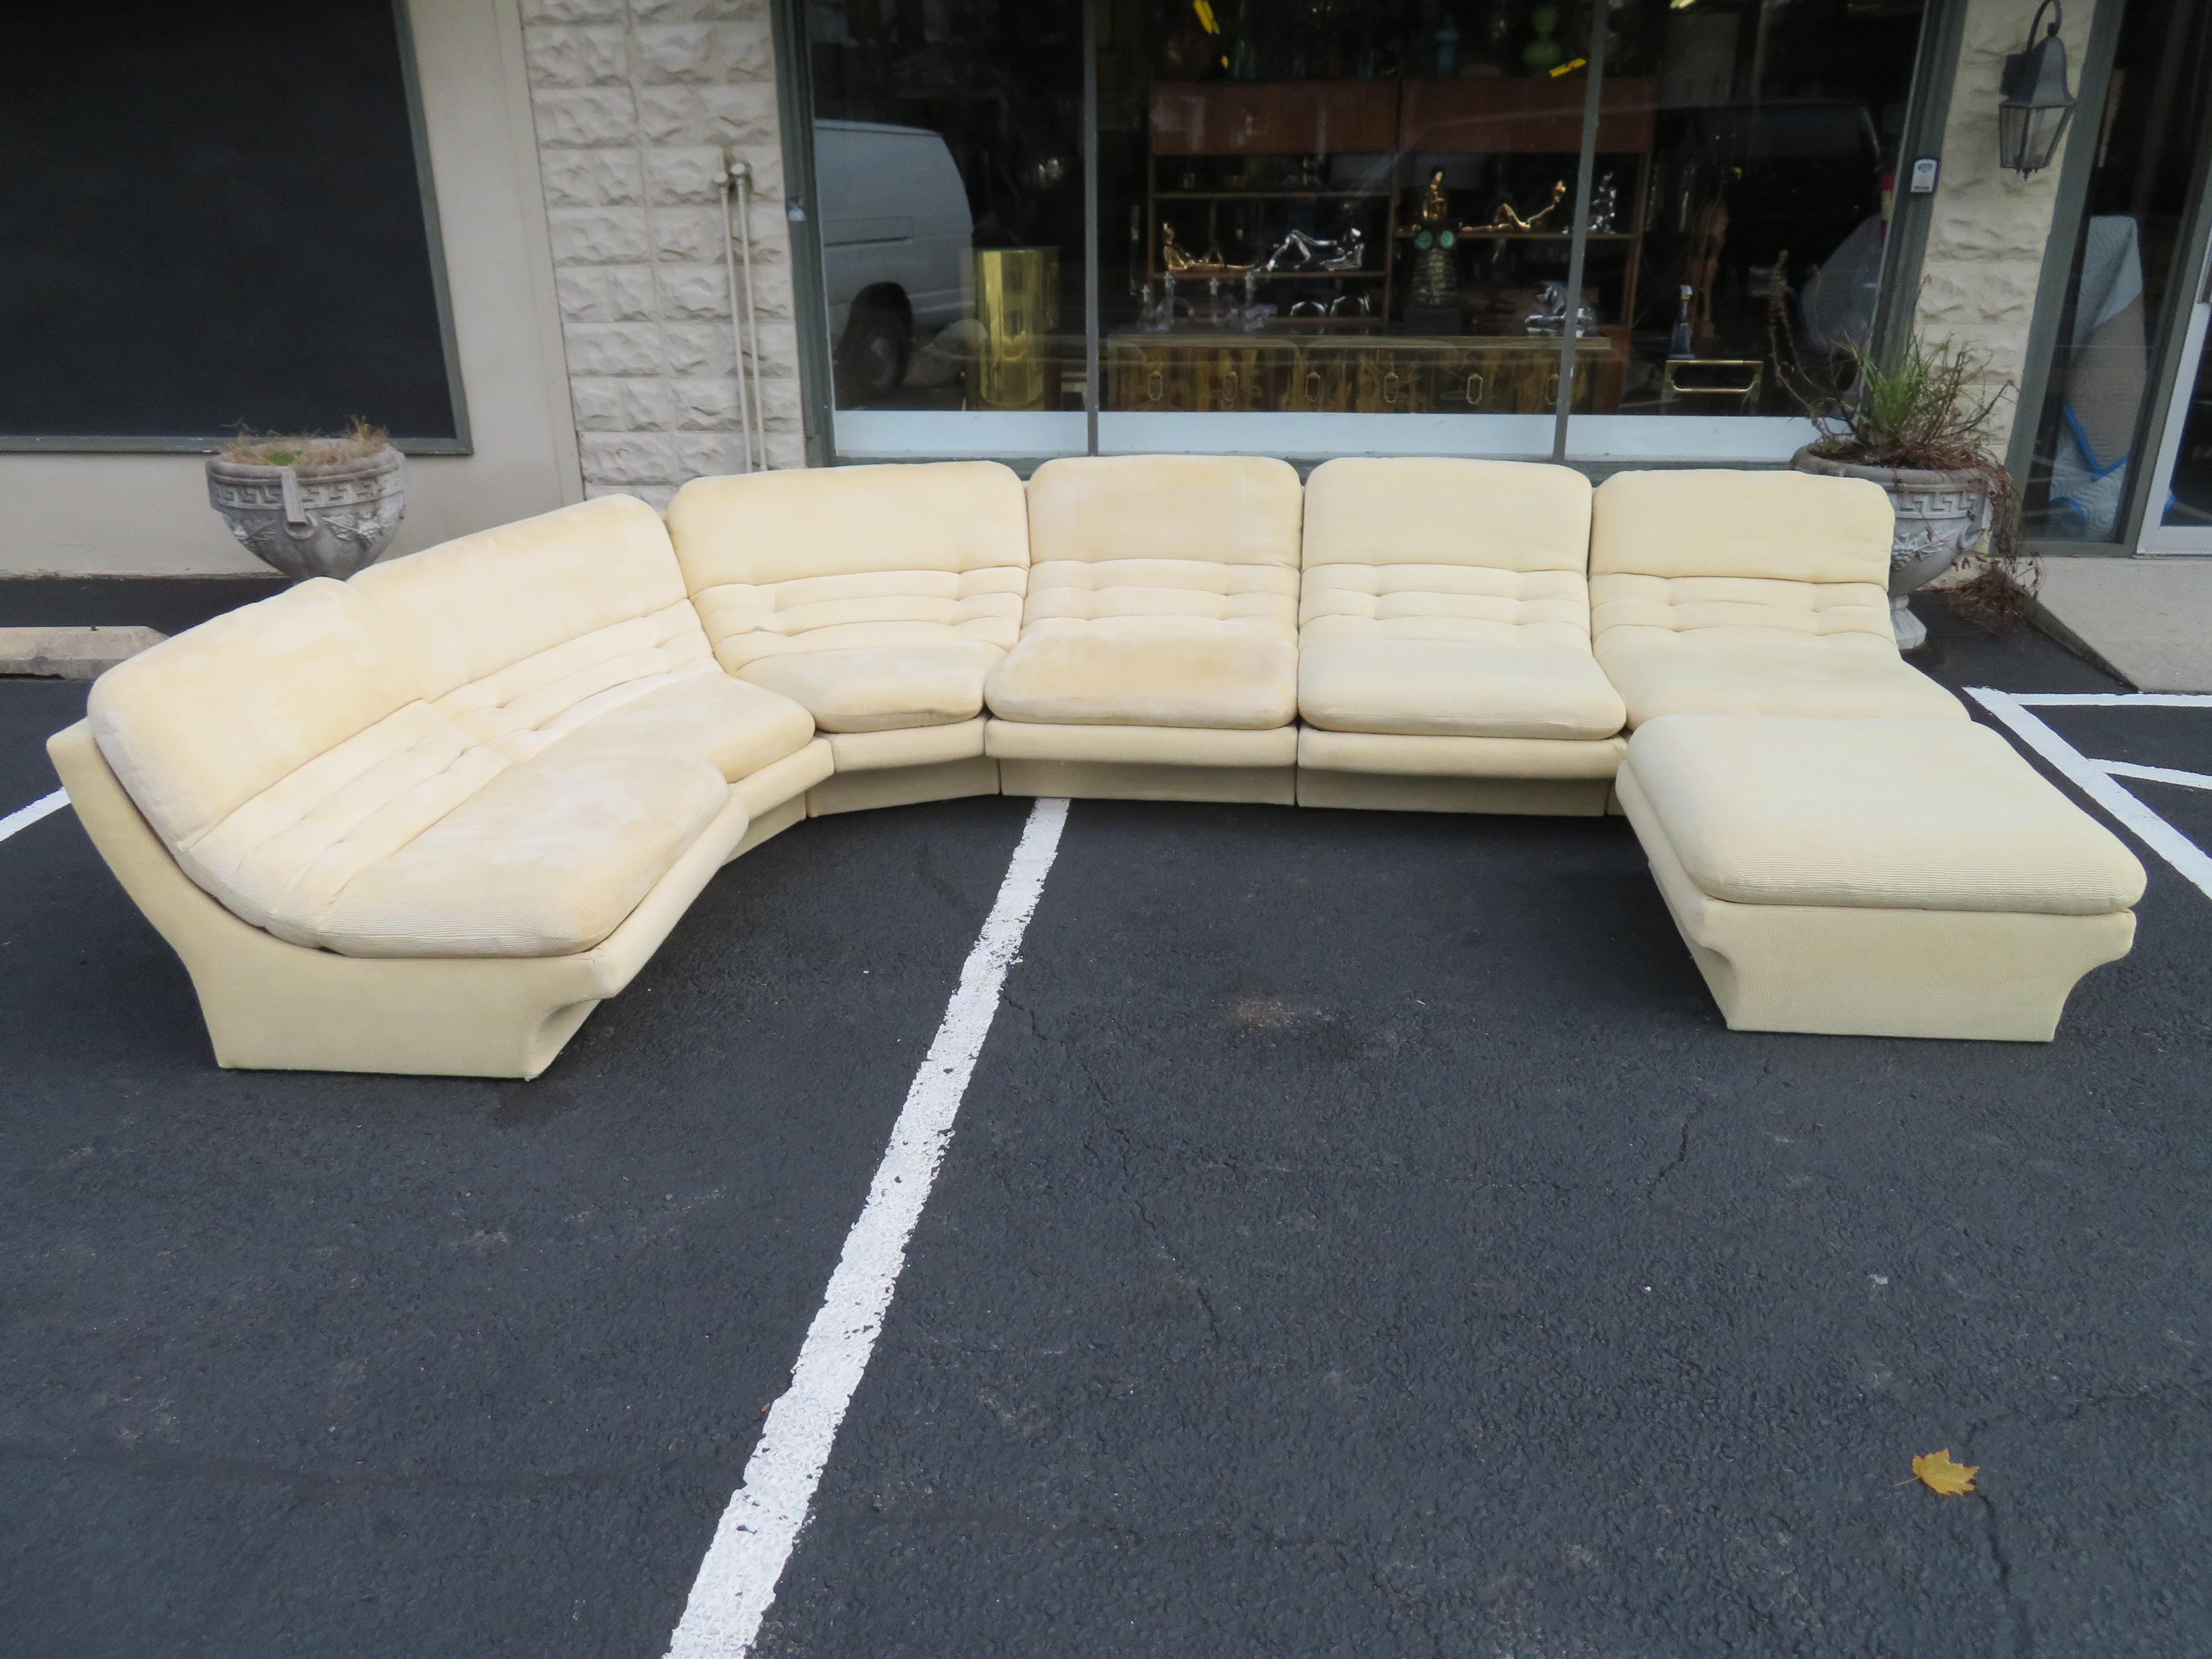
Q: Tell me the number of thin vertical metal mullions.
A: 2